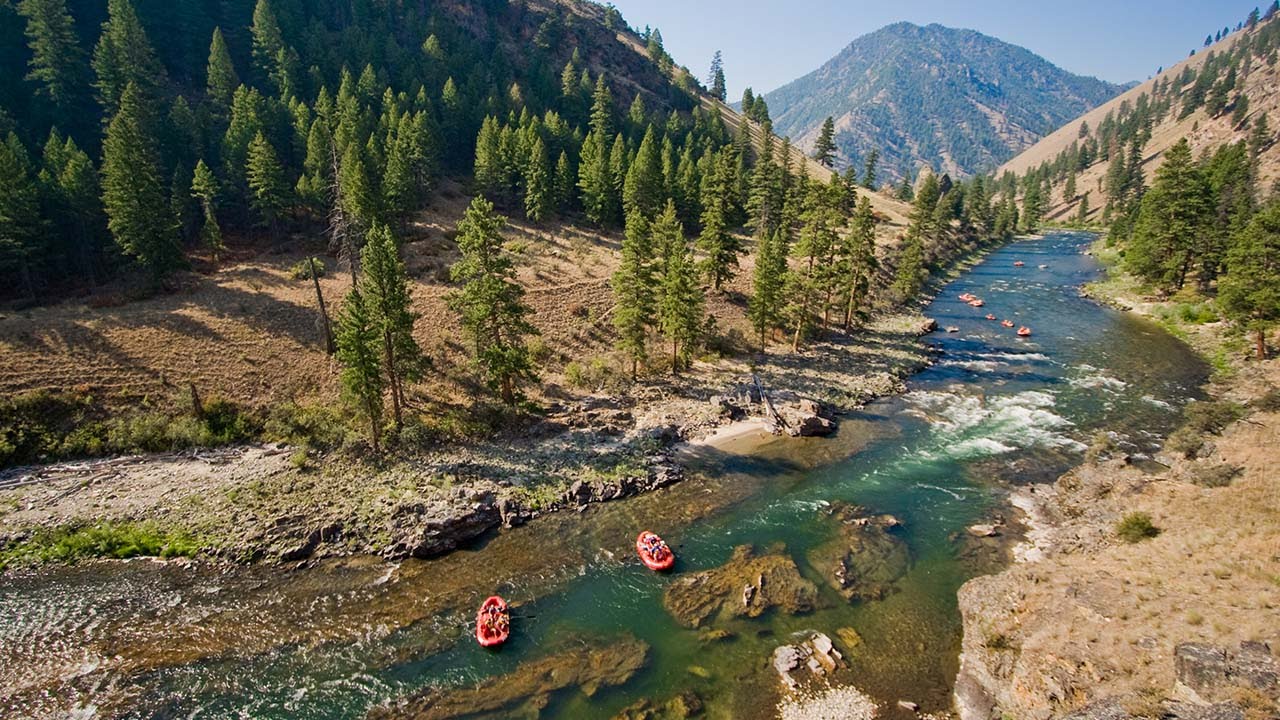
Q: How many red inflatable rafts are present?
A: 8